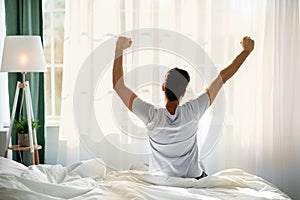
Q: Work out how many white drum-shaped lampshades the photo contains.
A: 1